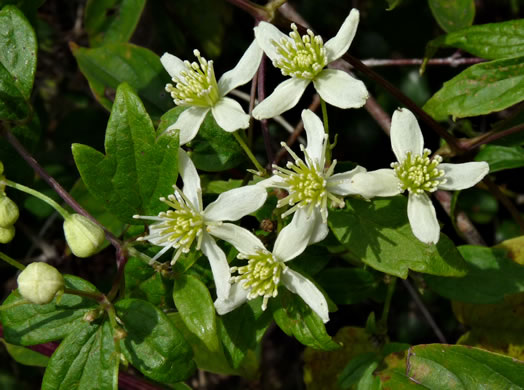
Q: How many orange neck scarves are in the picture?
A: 0